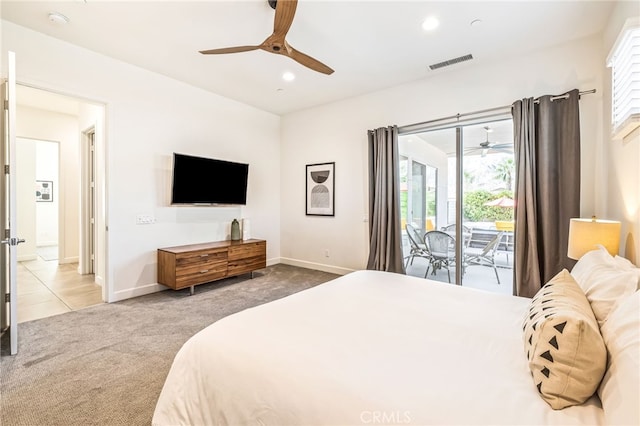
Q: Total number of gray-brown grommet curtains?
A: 2